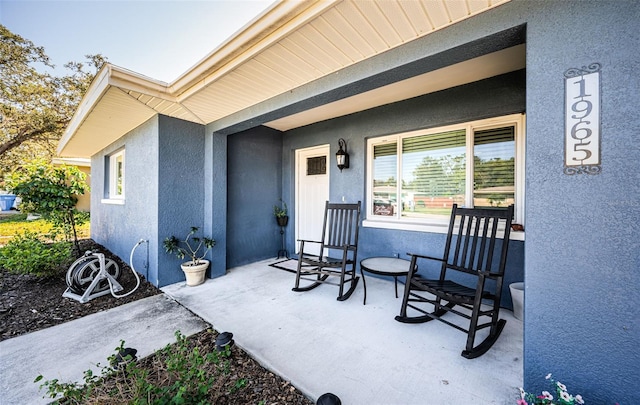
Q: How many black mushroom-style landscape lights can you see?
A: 3